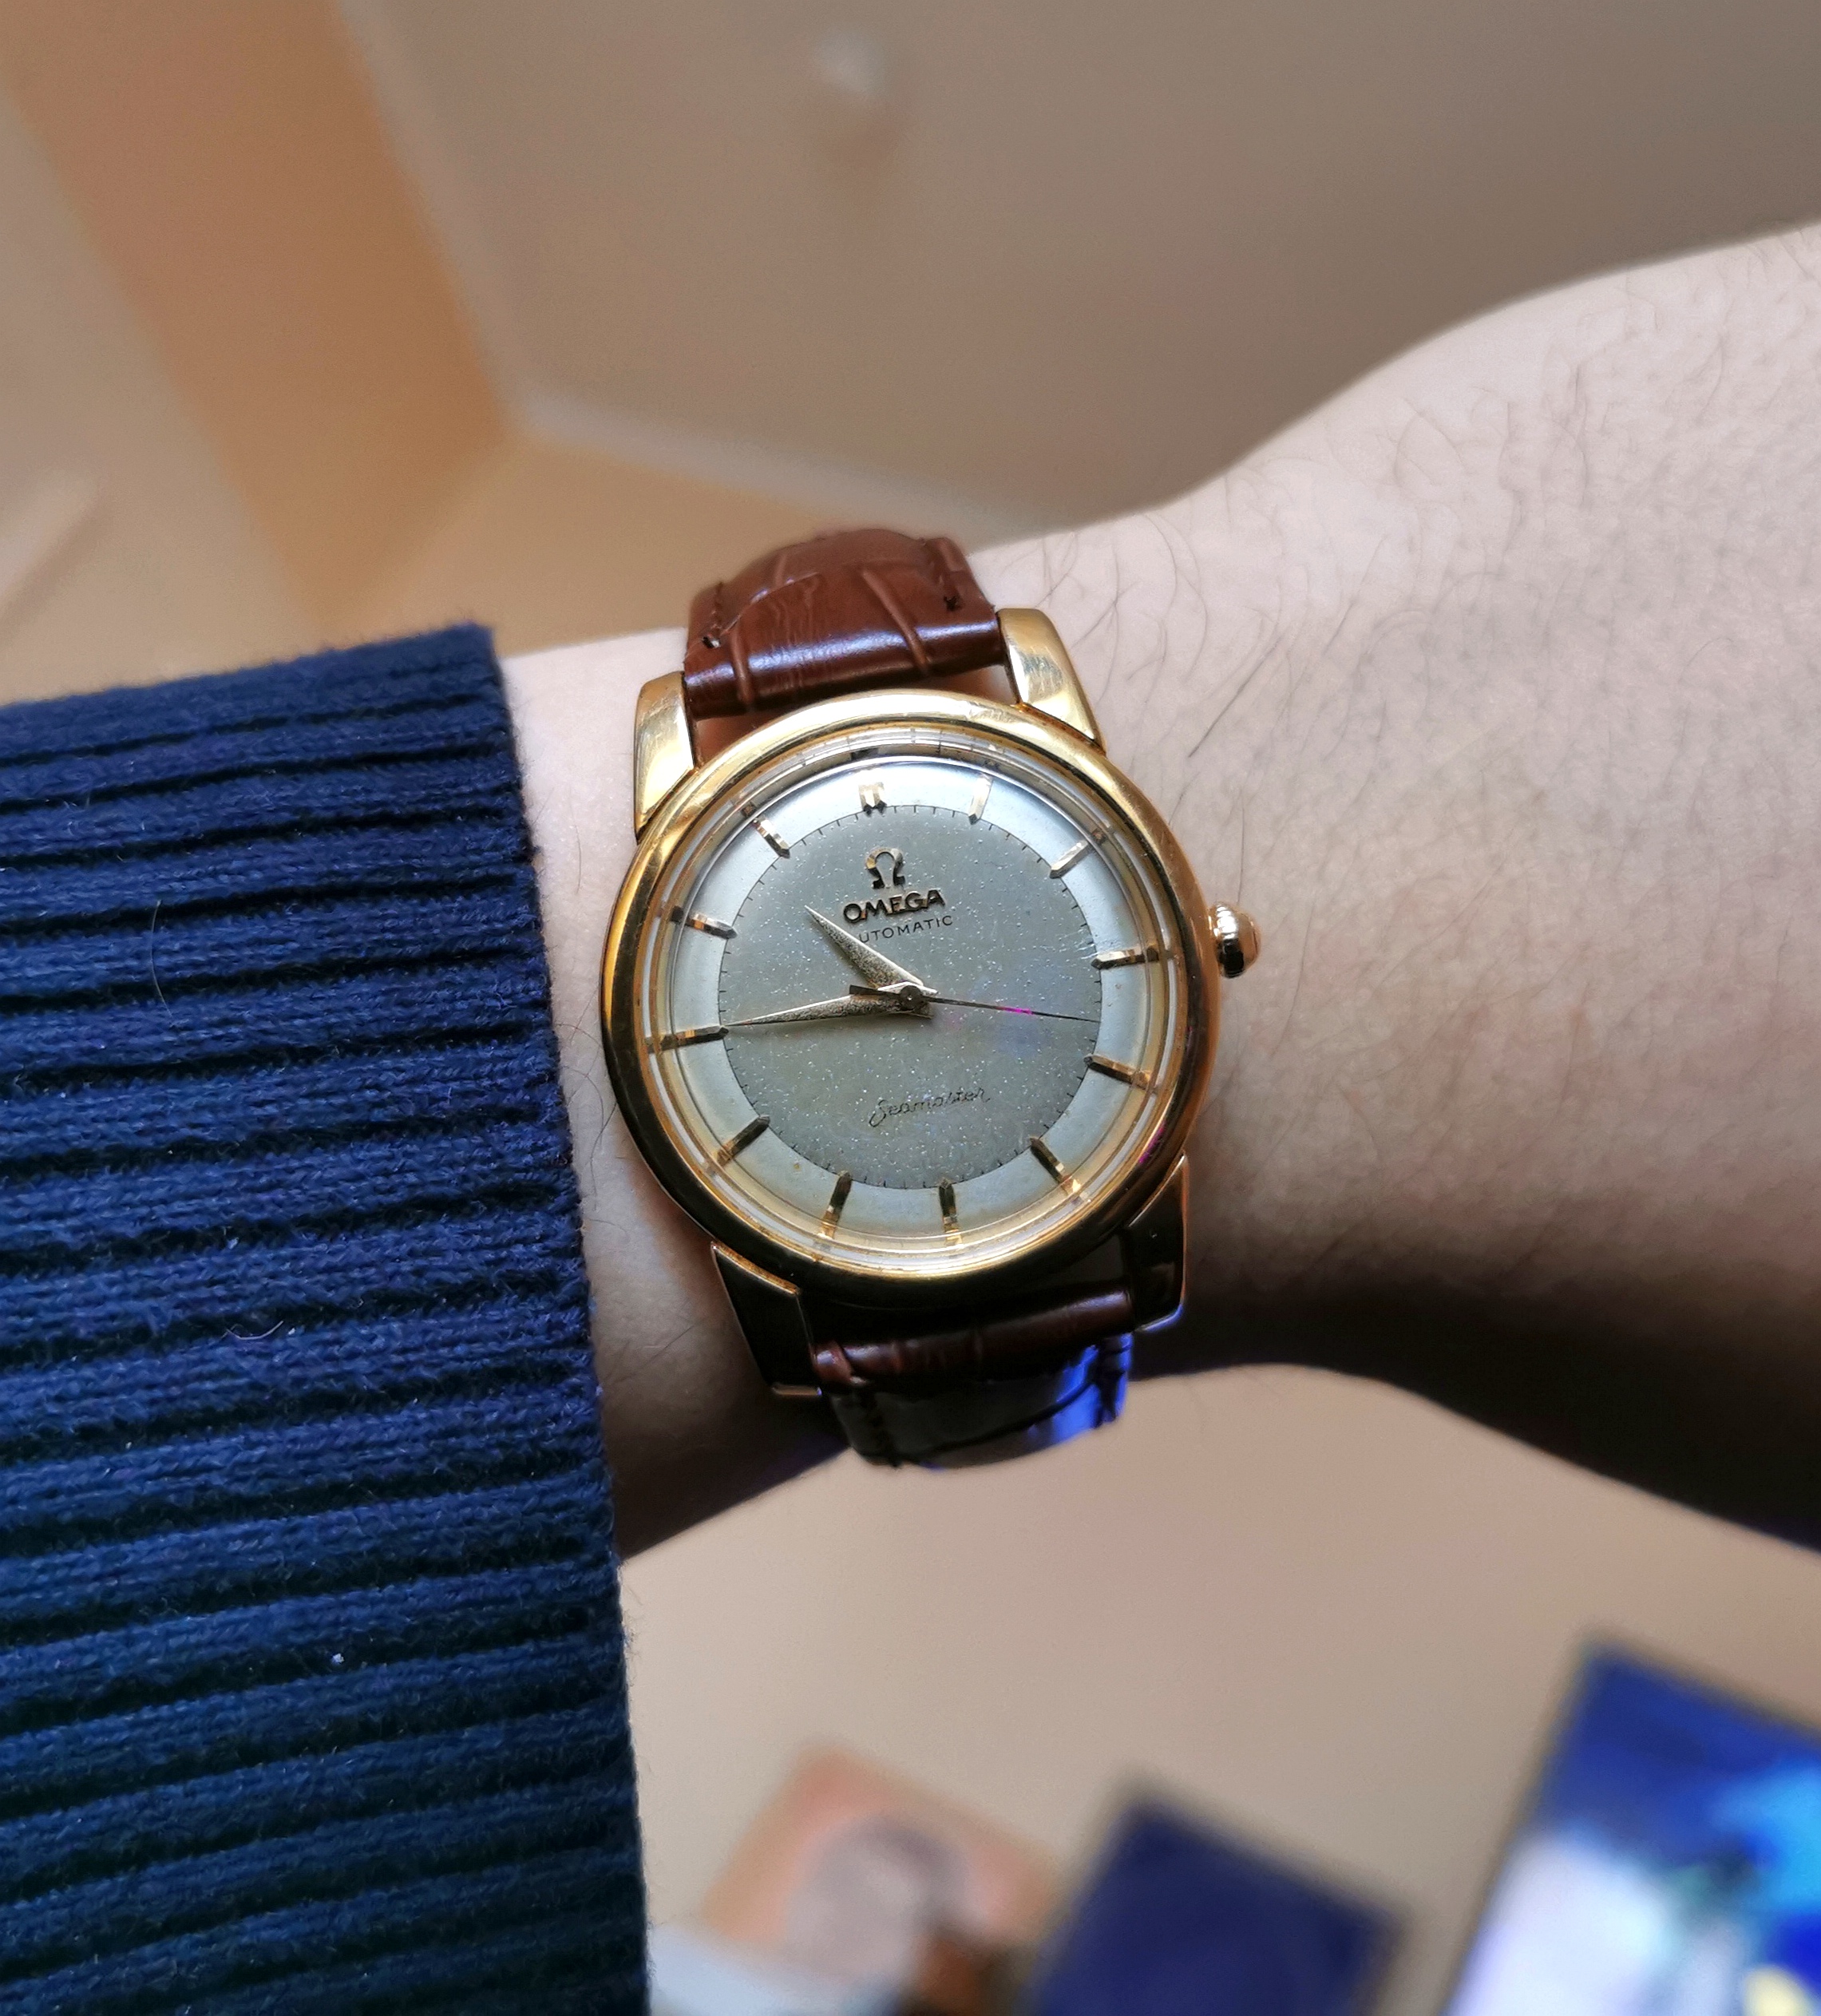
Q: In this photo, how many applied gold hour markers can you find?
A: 12